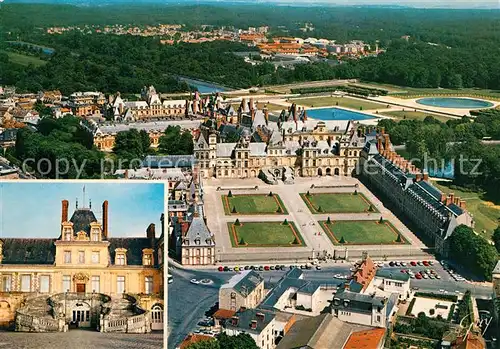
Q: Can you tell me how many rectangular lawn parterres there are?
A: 4